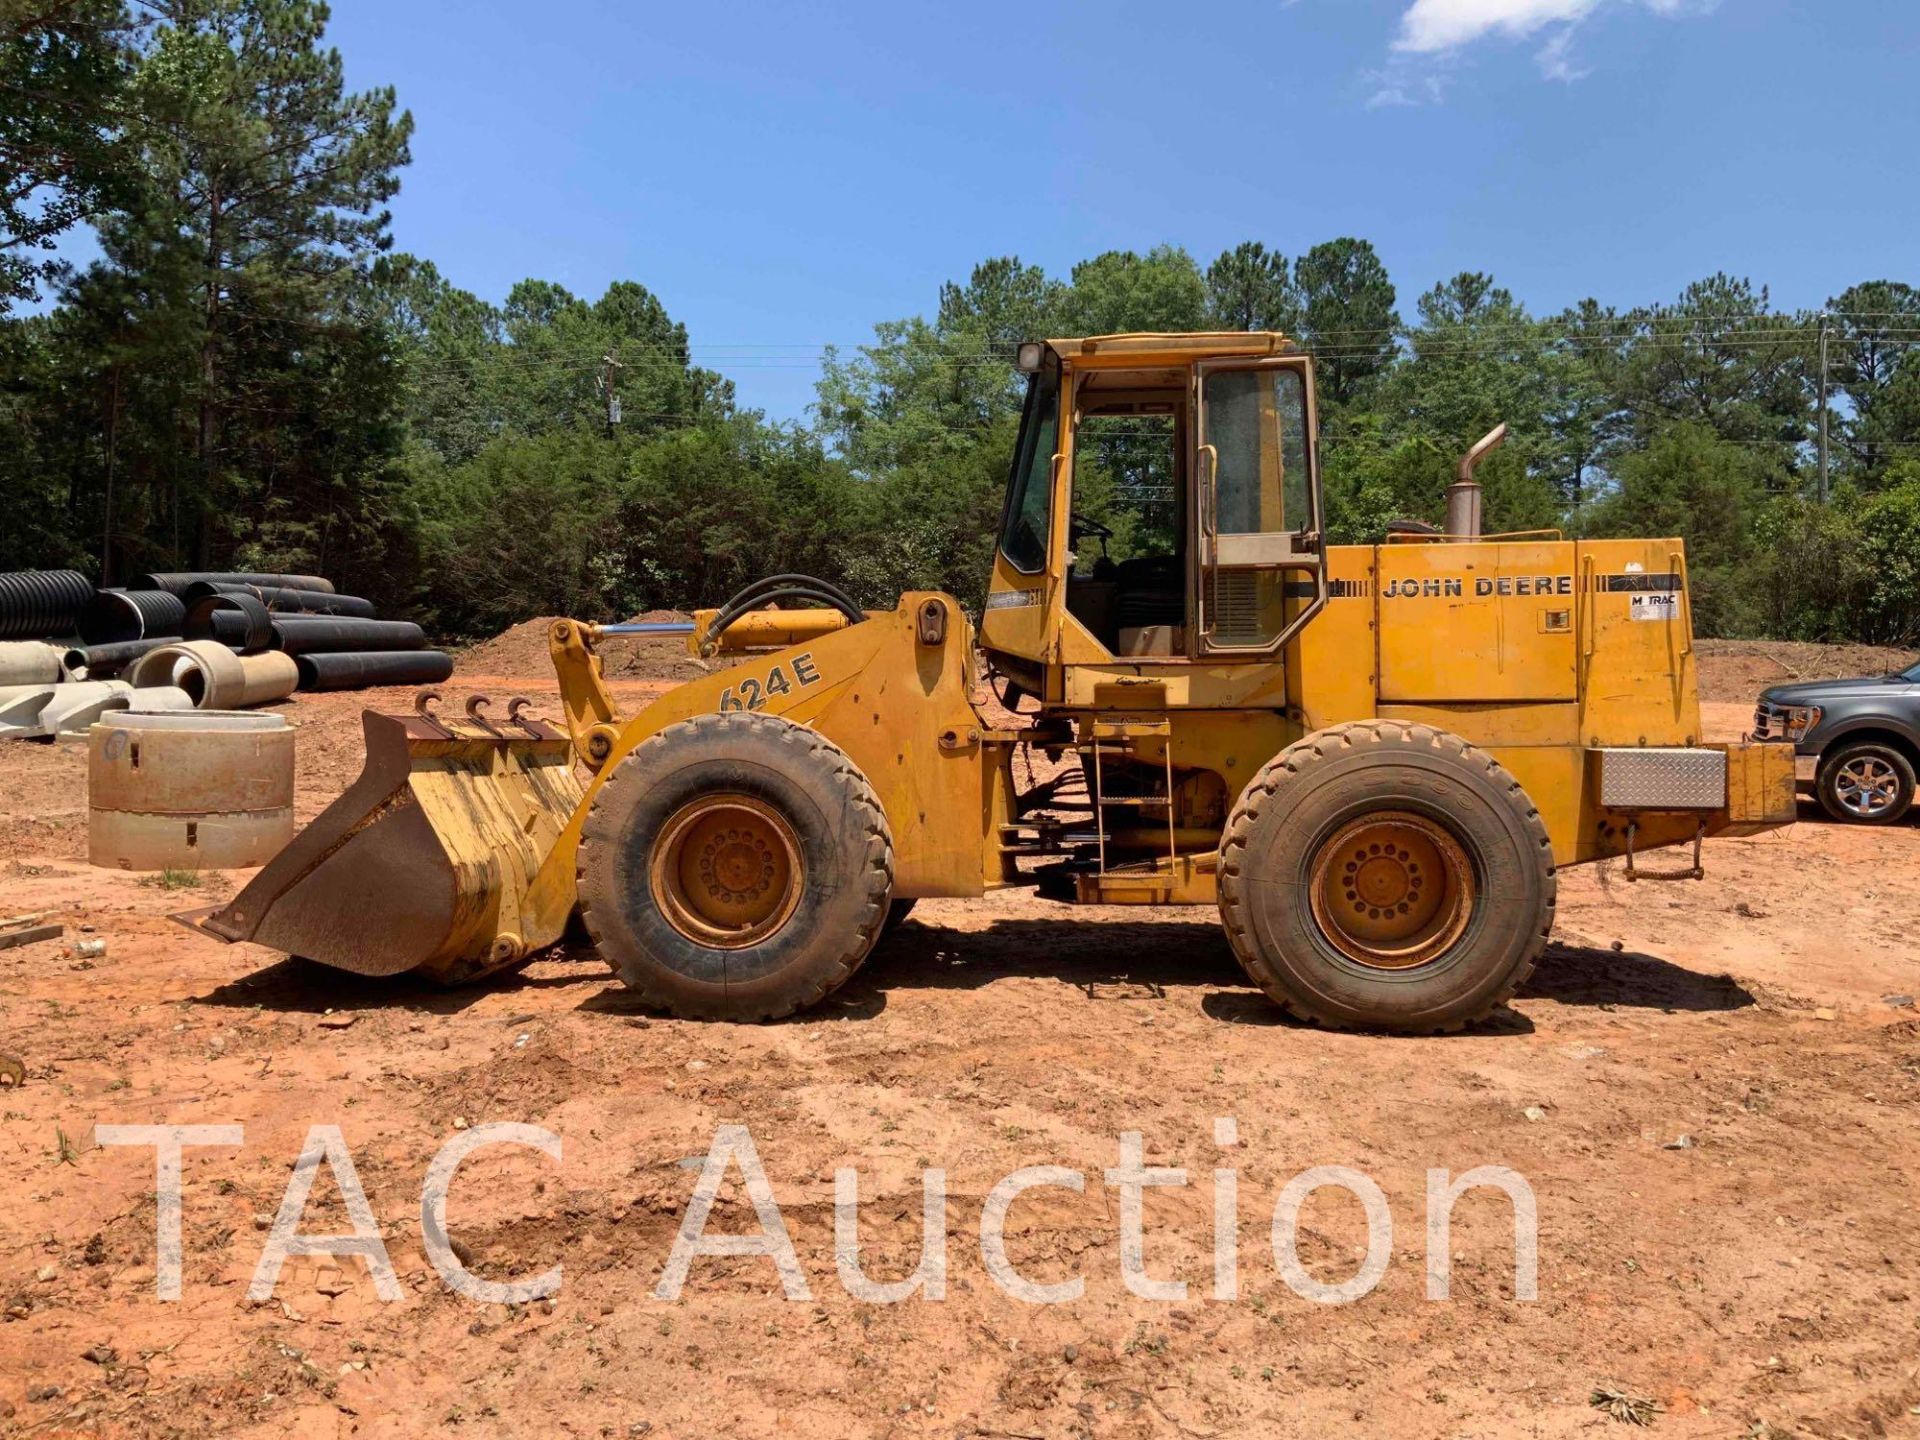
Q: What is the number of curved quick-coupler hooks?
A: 3